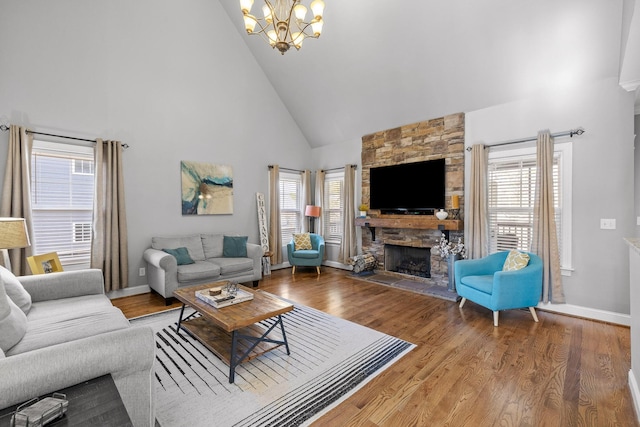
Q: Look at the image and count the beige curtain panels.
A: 8